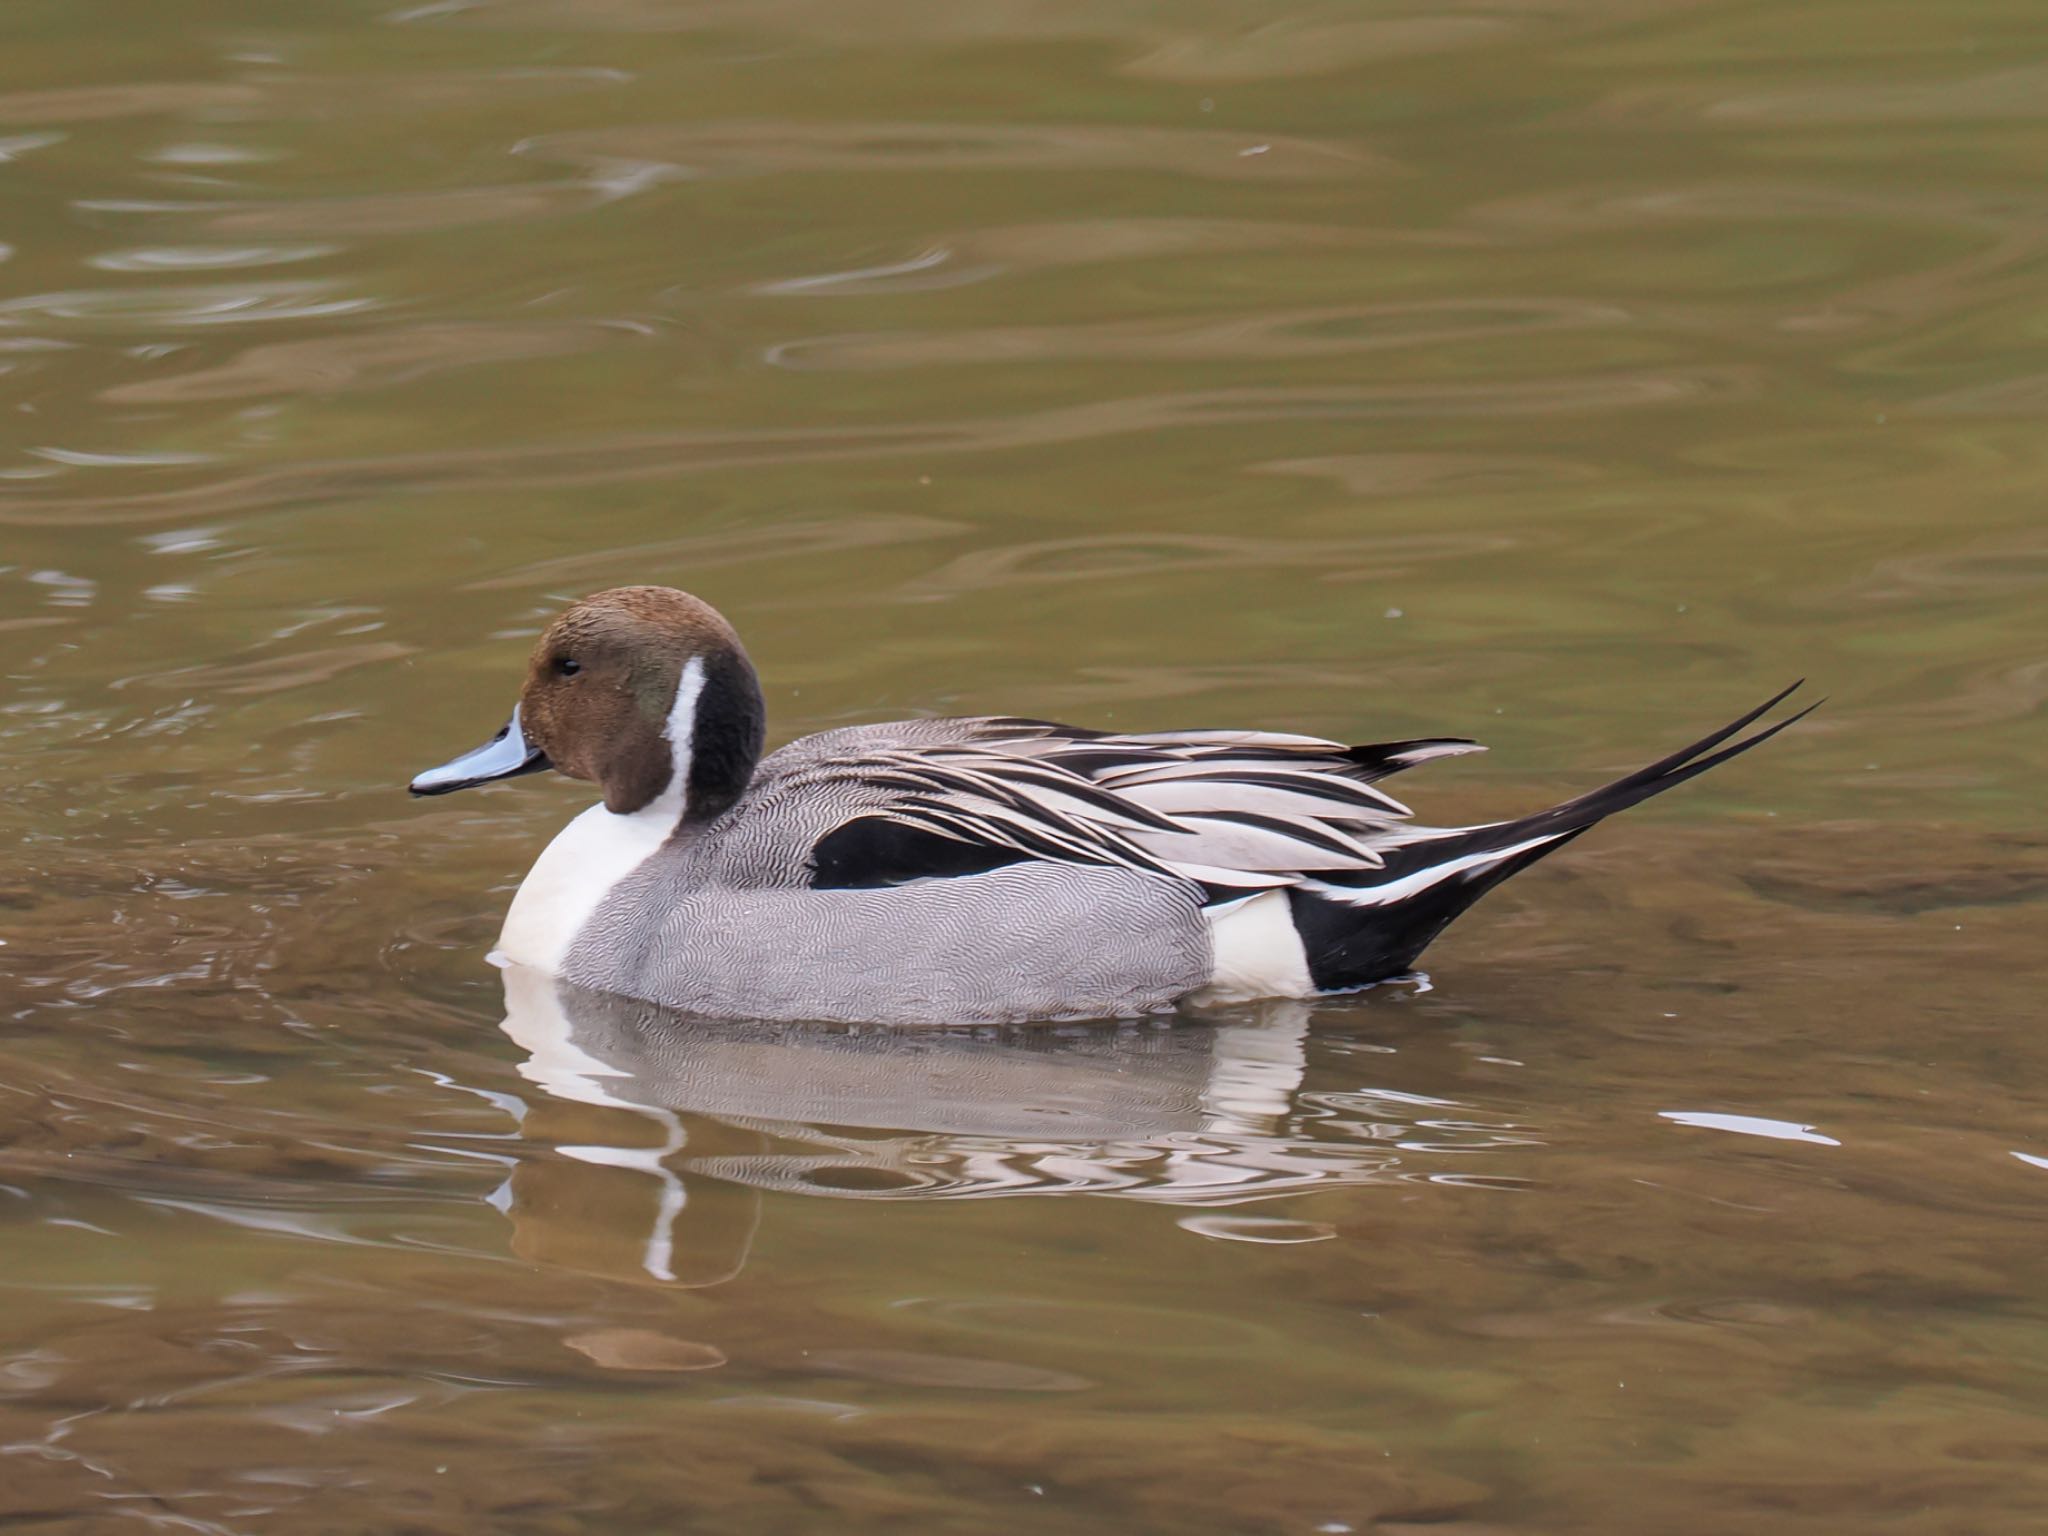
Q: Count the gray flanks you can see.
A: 1